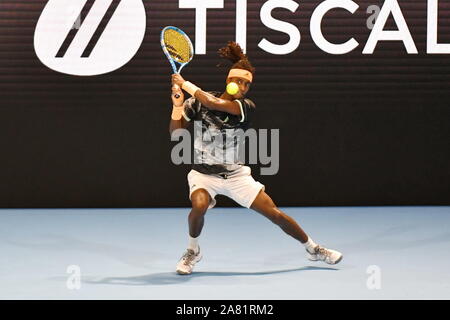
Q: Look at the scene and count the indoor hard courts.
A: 1